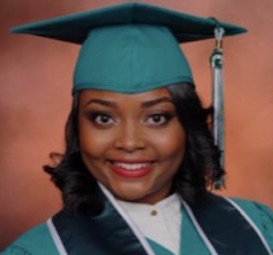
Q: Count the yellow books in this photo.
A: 0